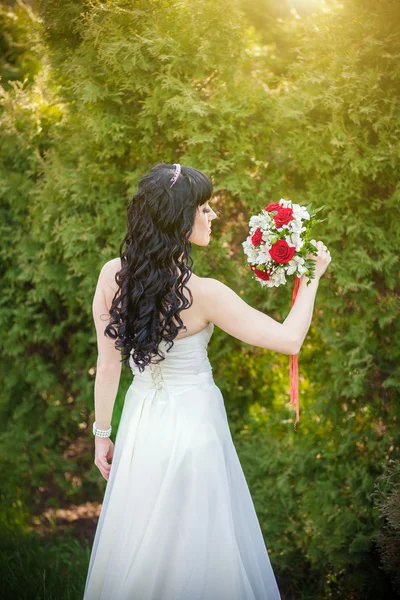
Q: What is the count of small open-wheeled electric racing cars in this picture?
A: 0